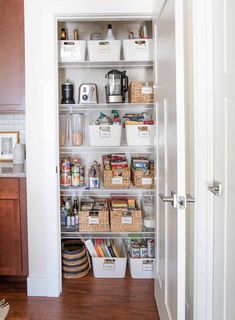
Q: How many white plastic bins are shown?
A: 7